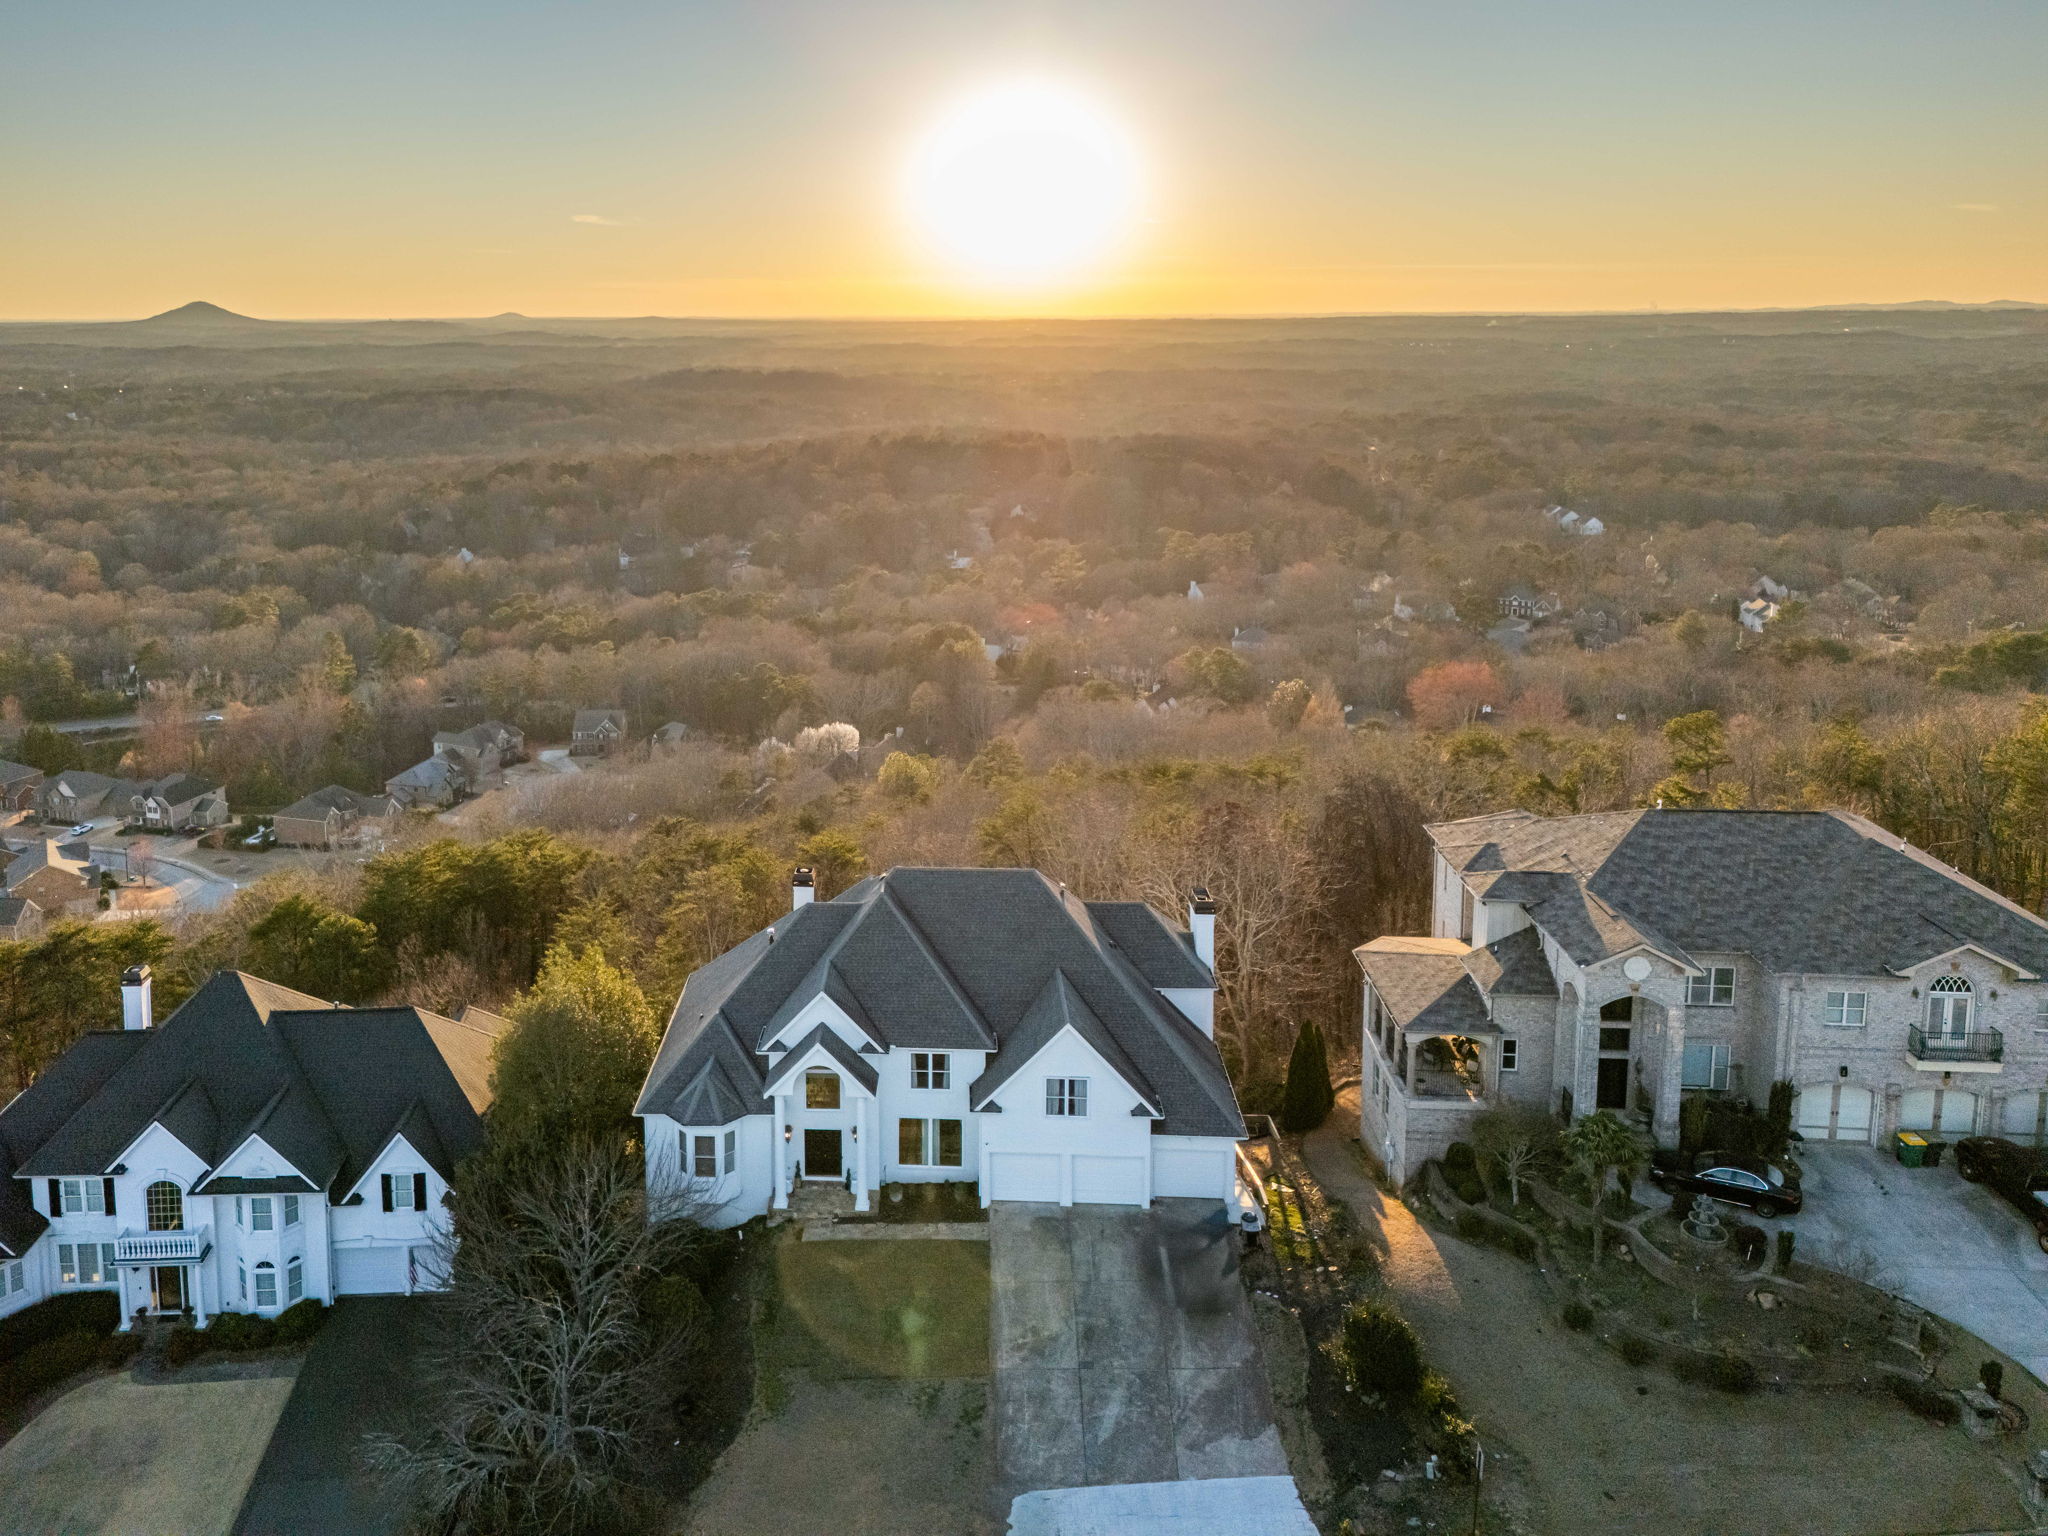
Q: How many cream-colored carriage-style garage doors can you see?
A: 3